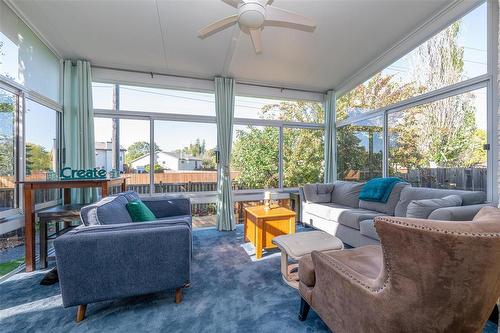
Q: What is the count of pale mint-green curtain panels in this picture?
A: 3